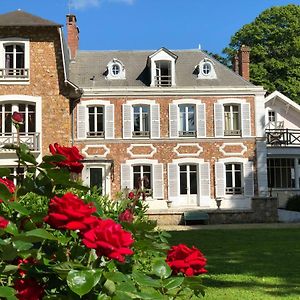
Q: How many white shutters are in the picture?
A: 14